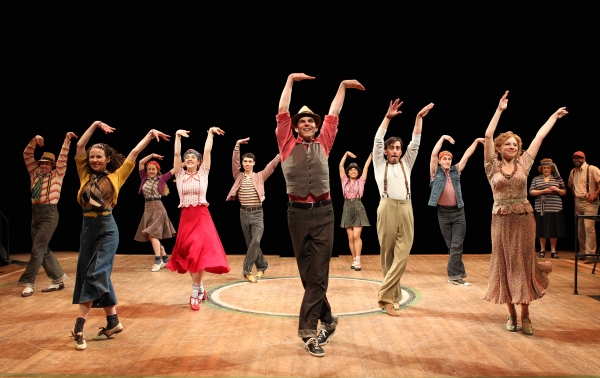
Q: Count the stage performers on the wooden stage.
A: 12